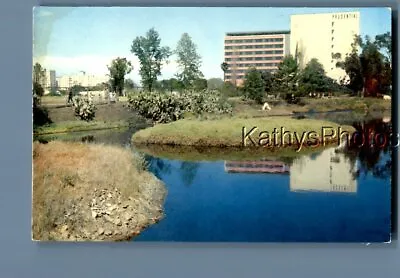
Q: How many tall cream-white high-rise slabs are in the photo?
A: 1